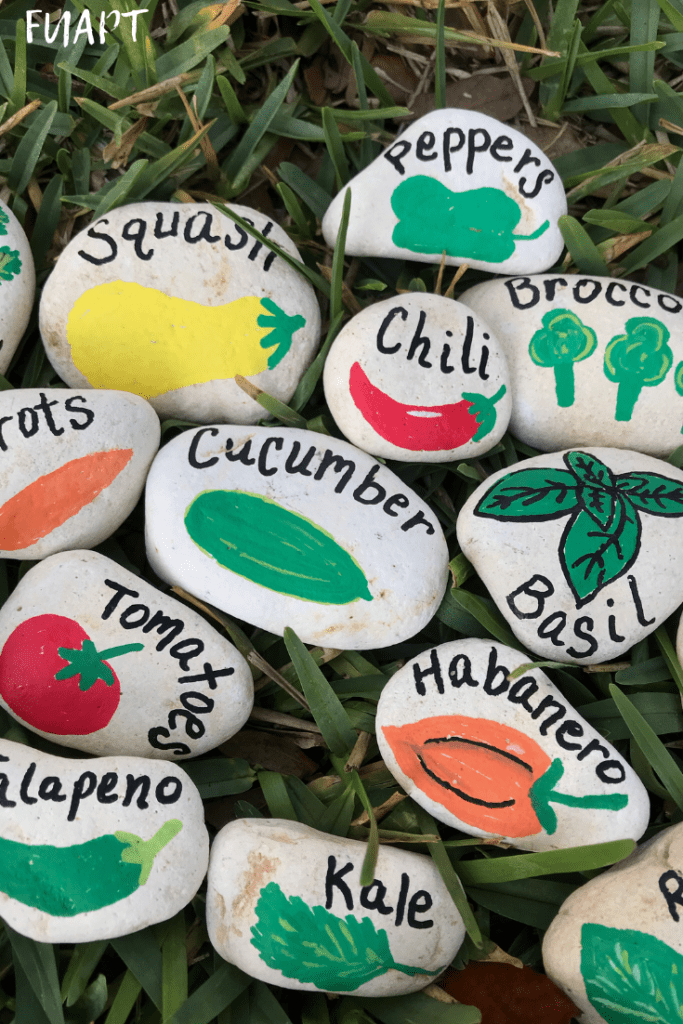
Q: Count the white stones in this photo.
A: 13